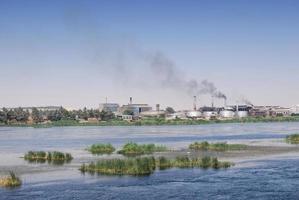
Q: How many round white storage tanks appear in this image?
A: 4